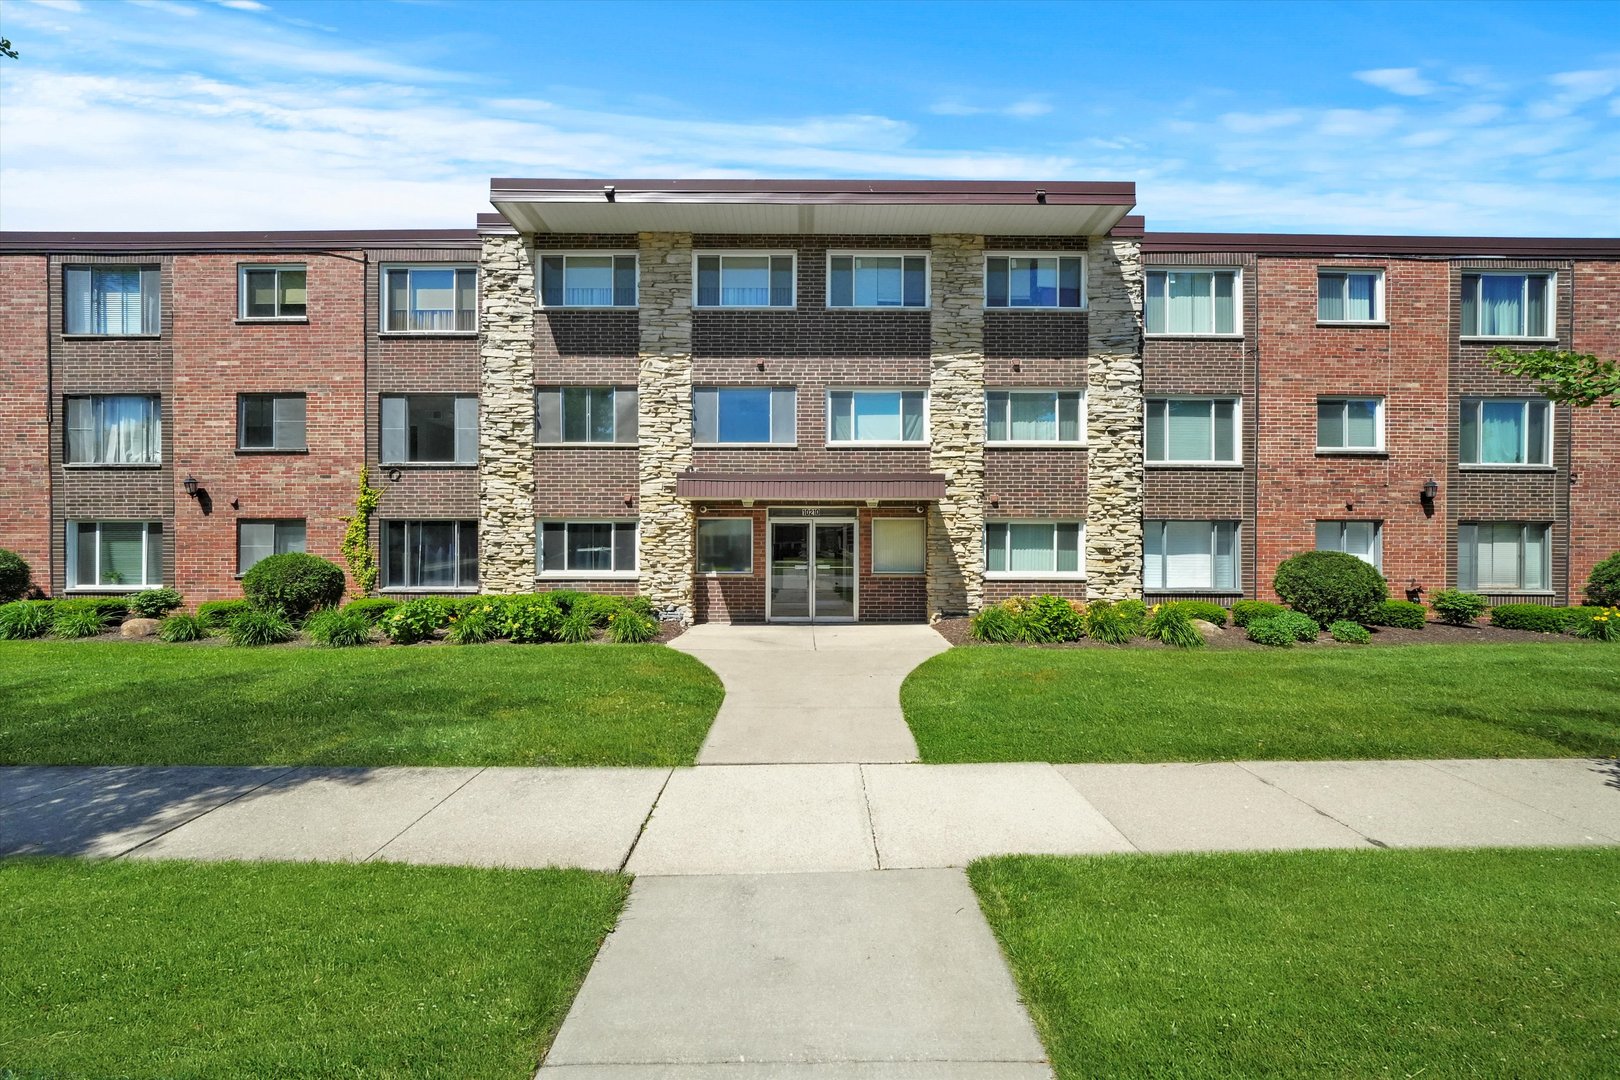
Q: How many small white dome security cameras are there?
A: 2